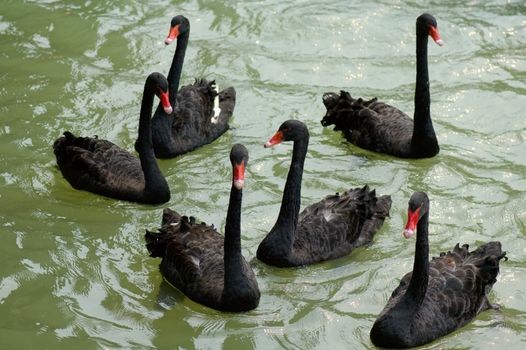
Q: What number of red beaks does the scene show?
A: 6